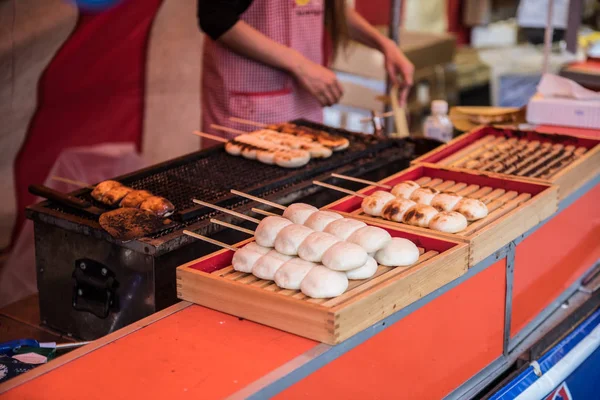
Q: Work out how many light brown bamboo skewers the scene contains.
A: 11